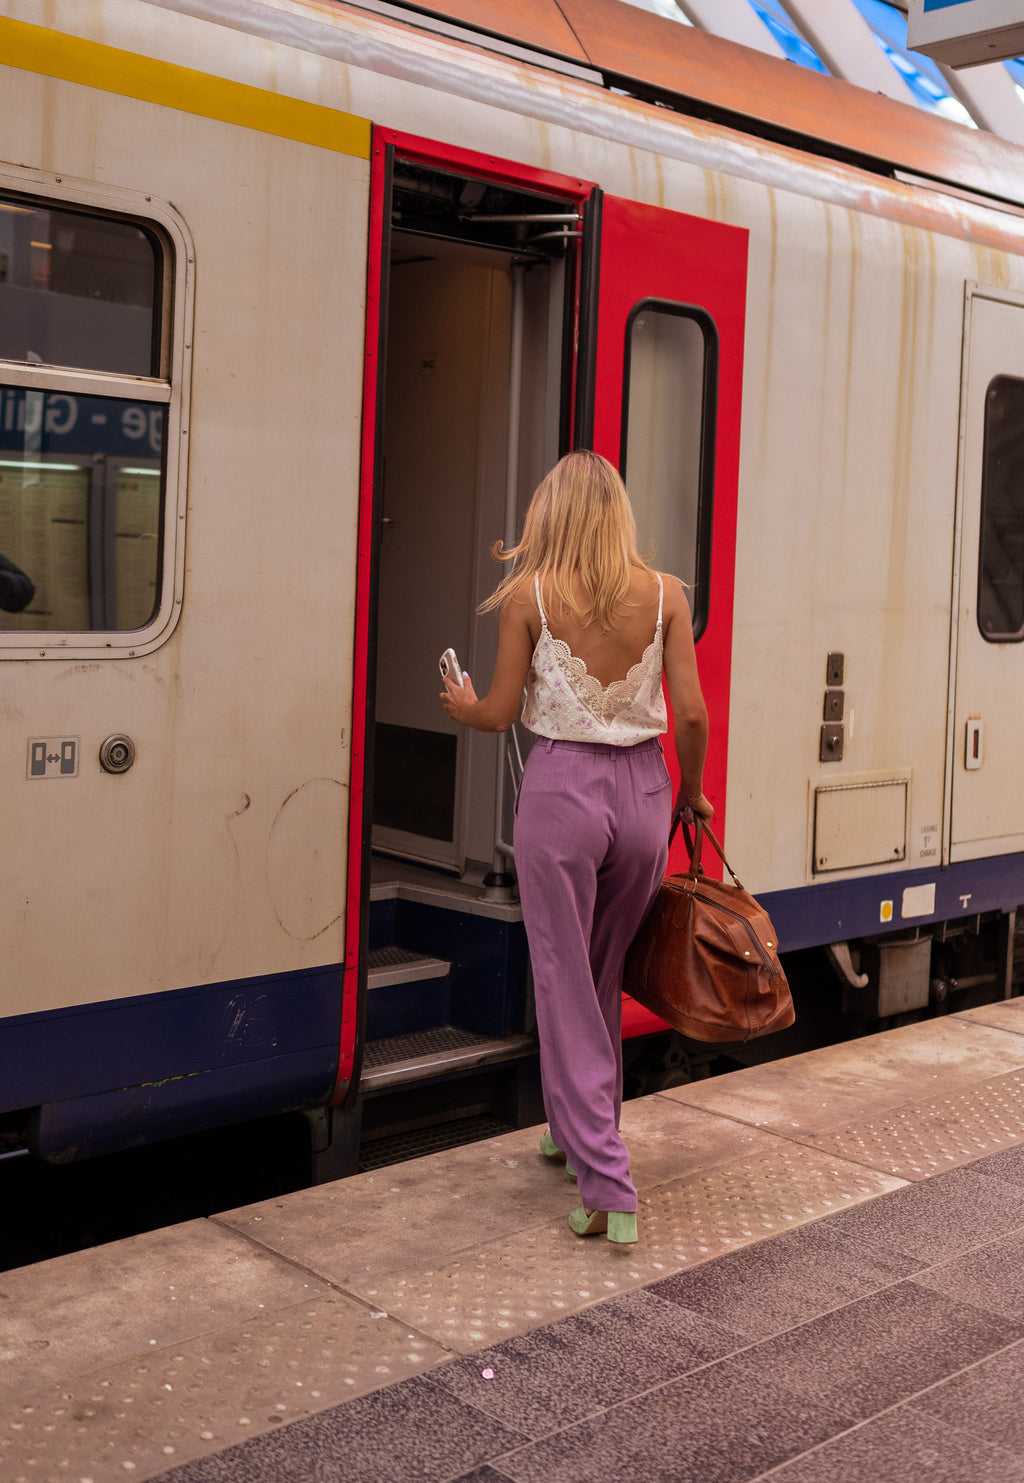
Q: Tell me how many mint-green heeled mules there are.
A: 2